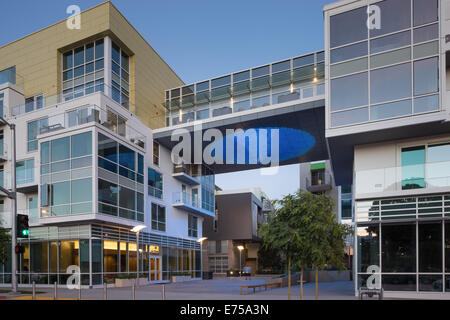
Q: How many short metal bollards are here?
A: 6